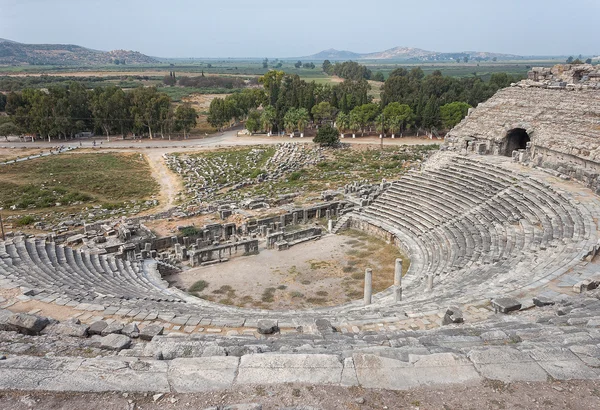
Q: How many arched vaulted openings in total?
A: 1